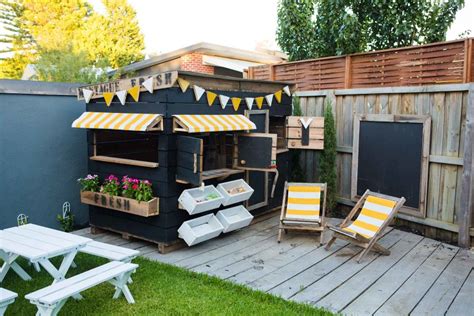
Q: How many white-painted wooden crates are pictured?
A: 4